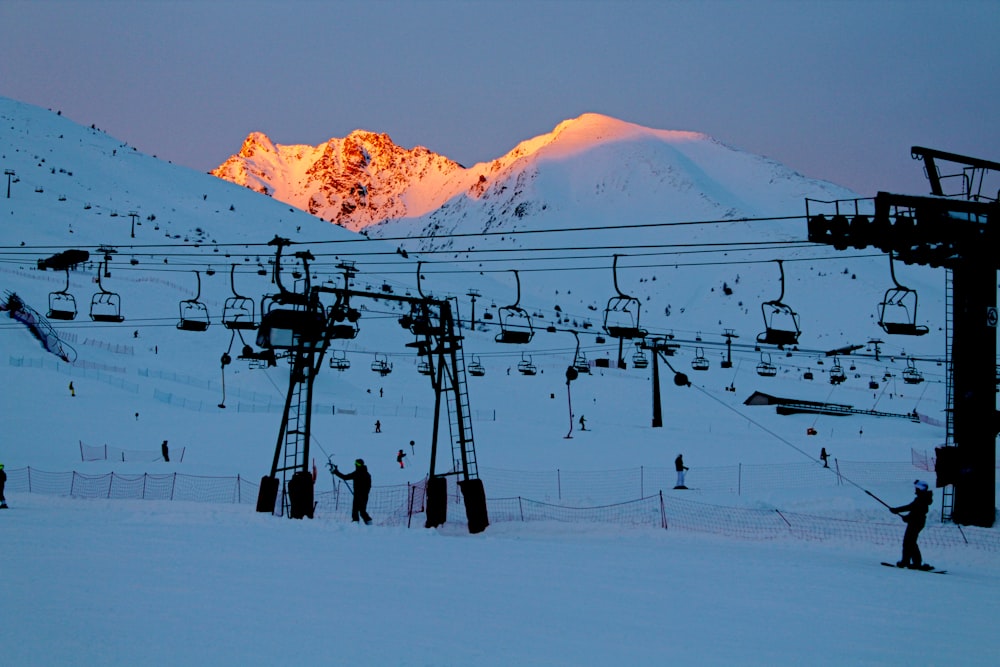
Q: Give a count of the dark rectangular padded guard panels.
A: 4